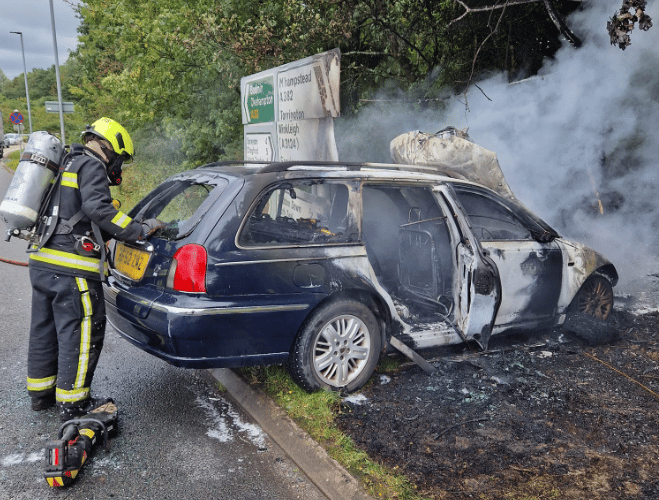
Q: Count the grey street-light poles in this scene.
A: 2